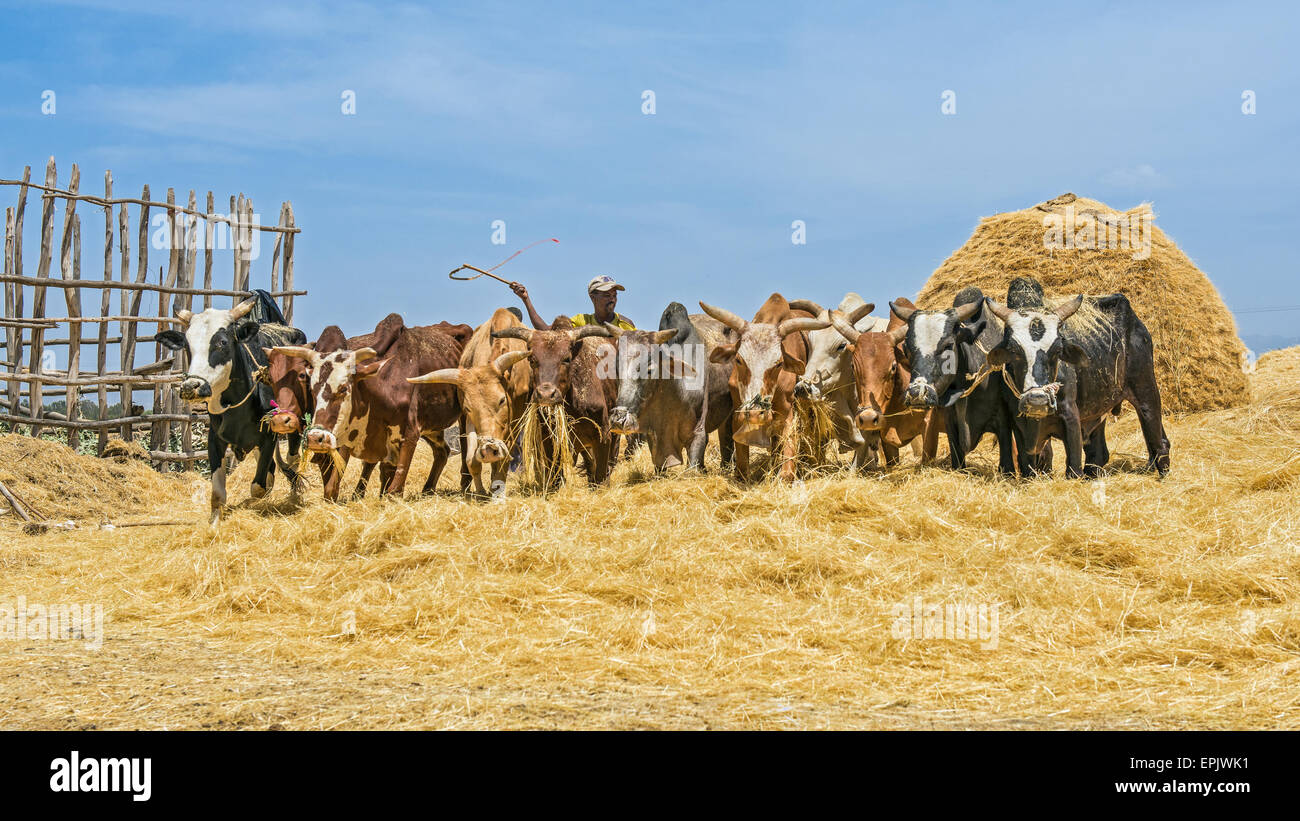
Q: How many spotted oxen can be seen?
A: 1